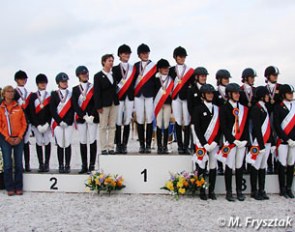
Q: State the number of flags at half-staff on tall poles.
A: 0